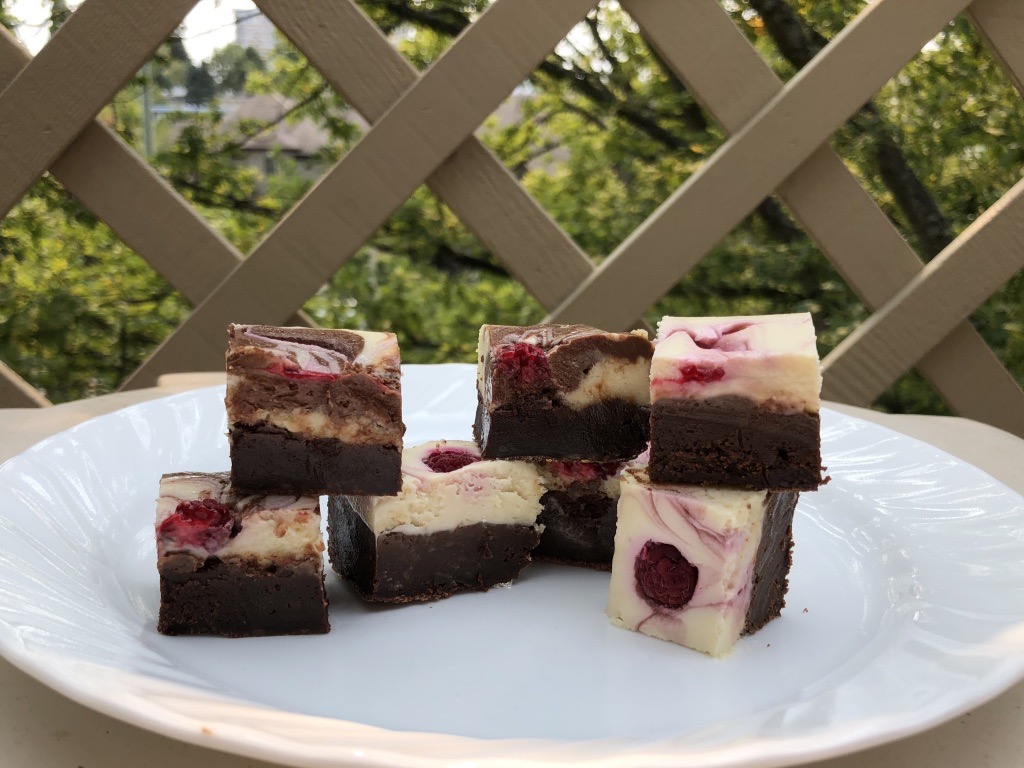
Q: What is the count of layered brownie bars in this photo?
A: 7